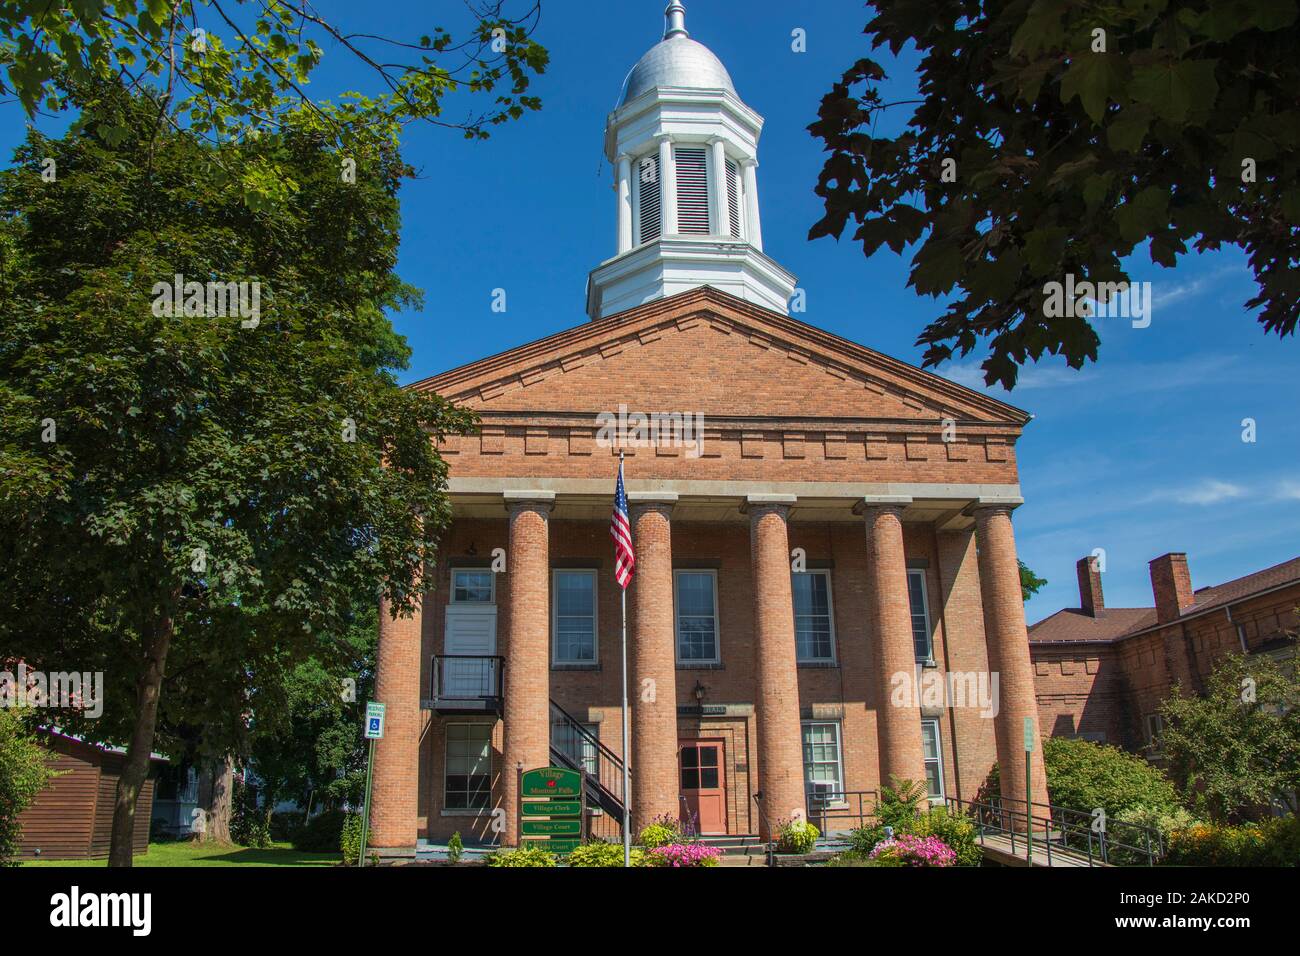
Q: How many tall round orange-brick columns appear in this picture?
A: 6